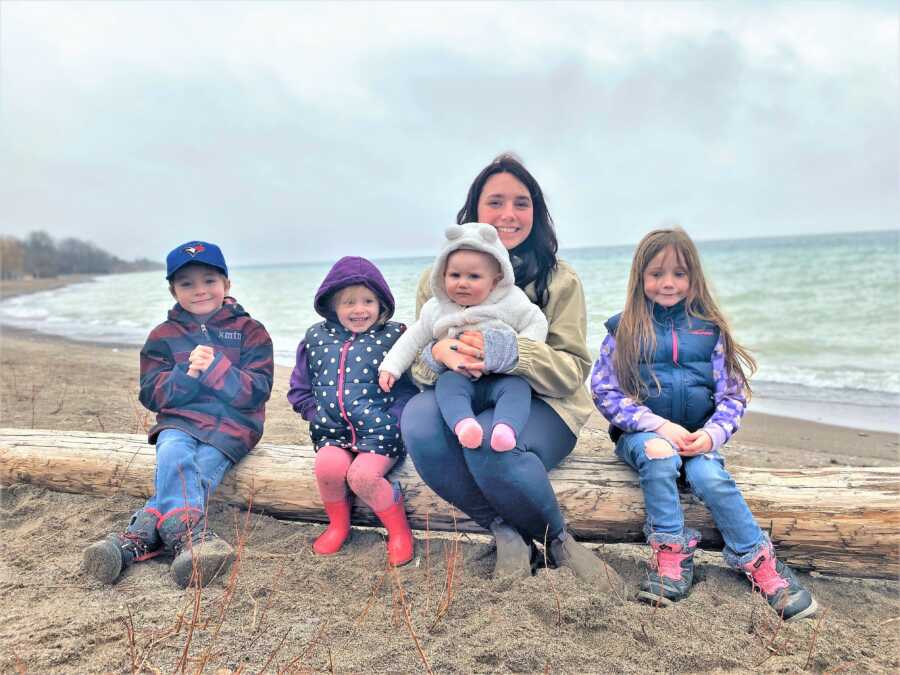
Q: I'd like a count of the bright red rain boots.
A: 2